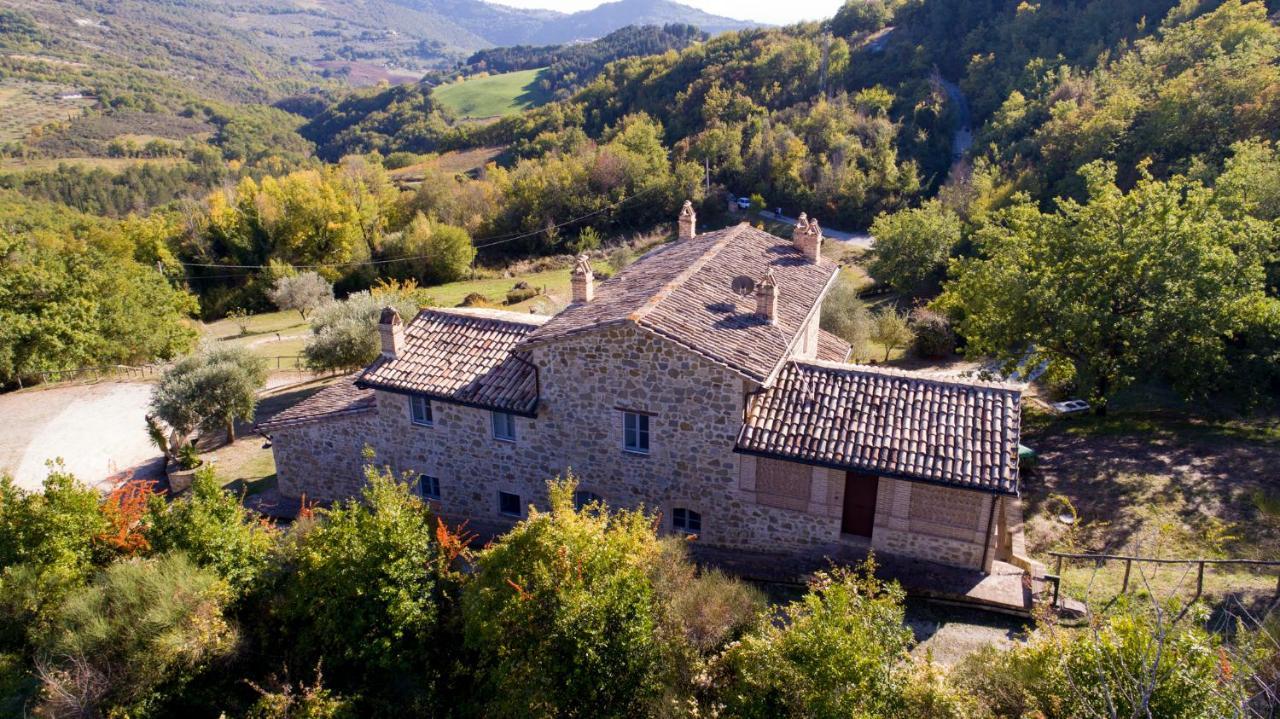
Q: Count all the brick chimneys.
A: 6